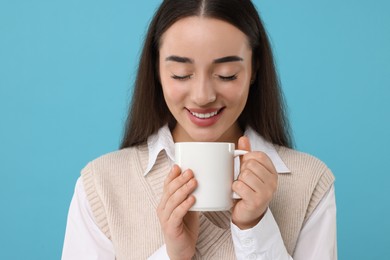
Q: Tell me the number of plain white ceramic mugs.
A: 1